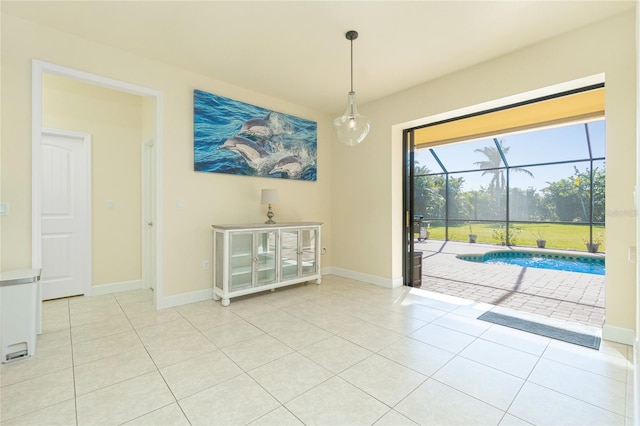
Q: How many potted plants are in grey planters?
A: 3